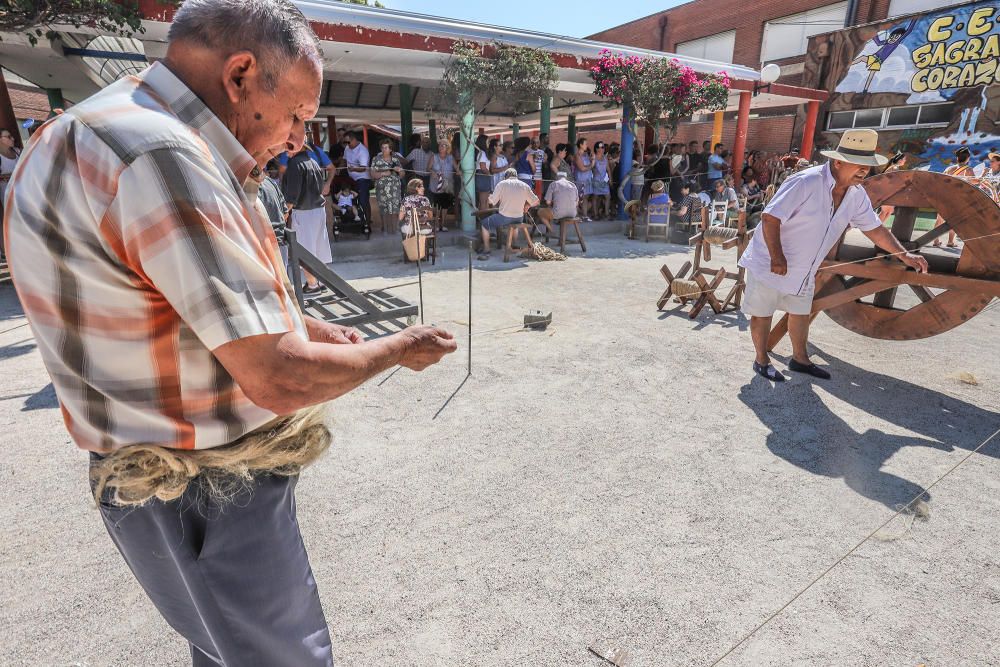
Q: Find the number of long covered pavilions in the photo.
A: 1